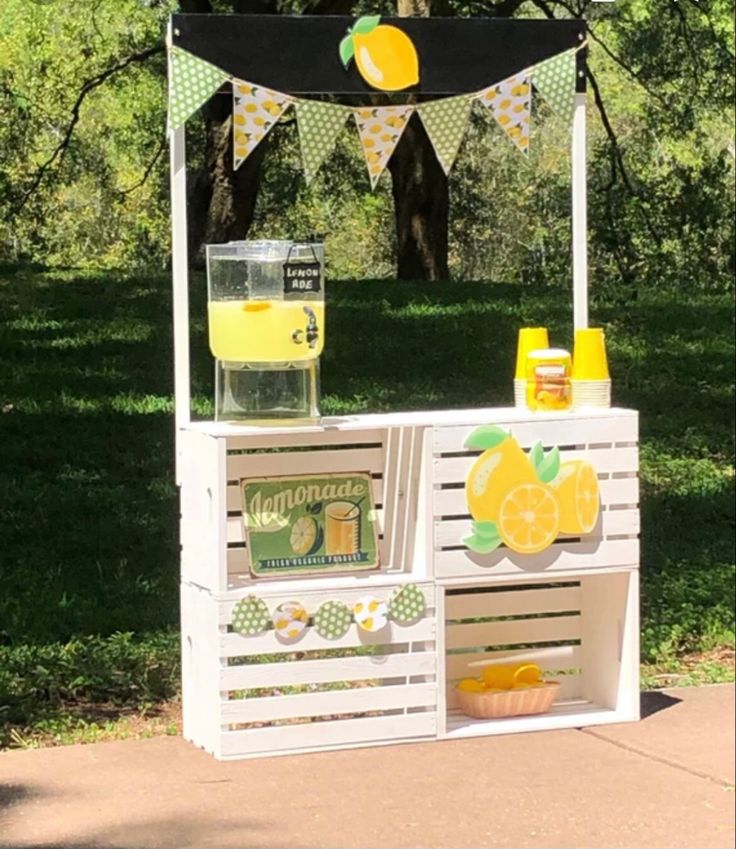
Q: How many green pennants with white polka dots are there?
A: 4